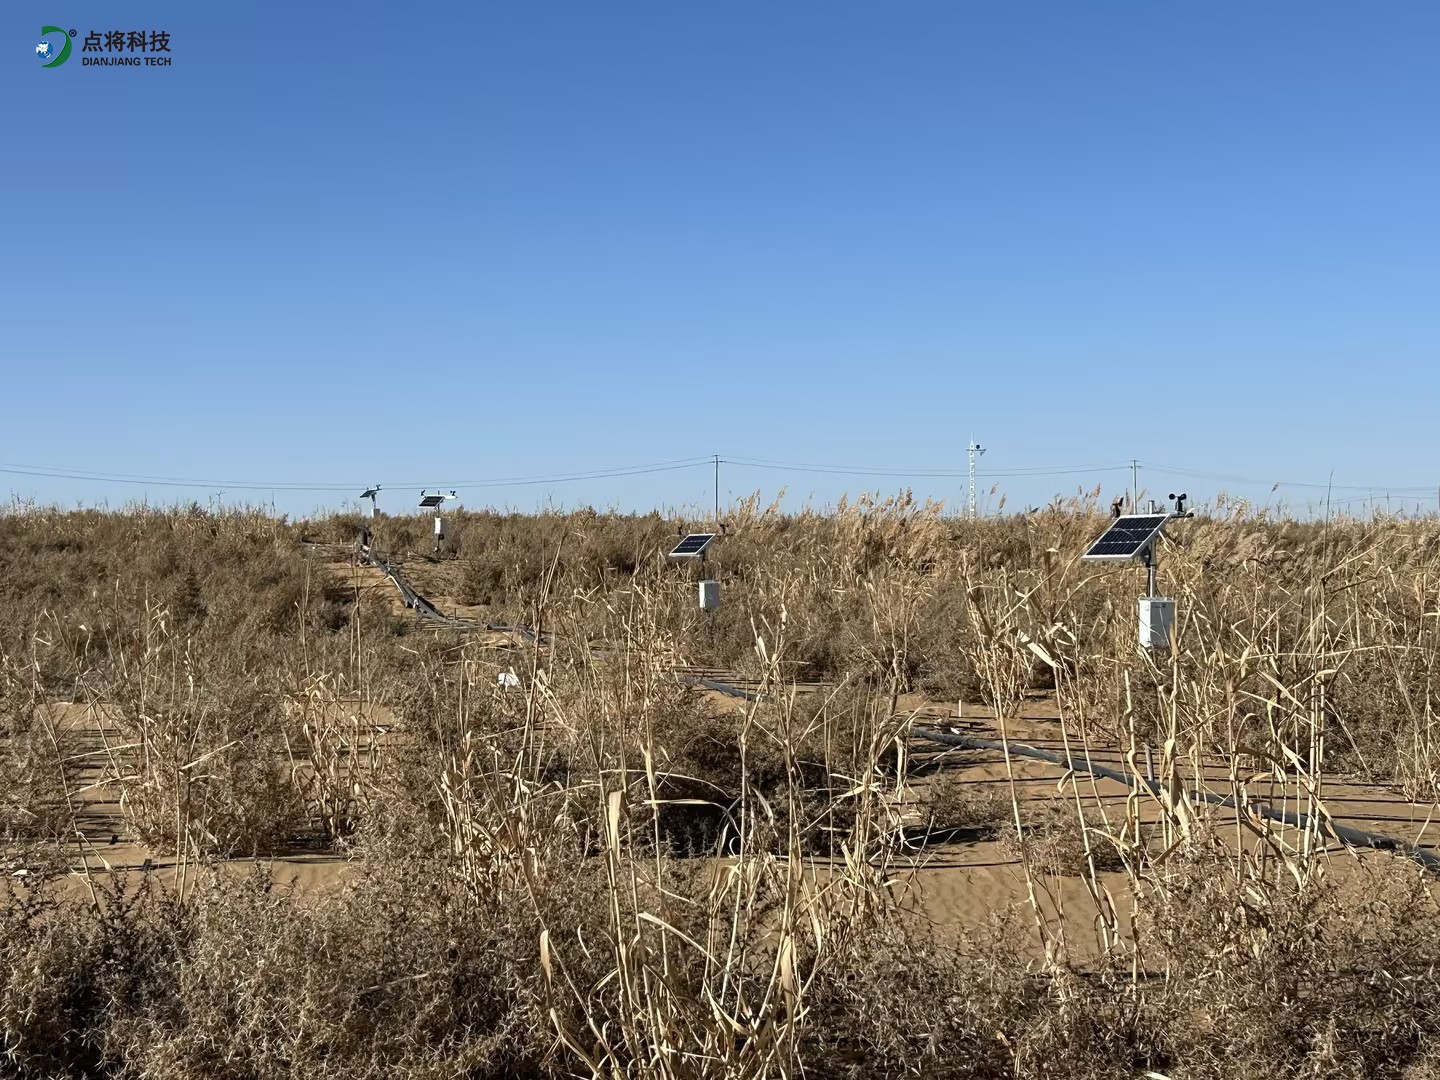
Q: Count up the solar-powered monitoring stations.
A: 4